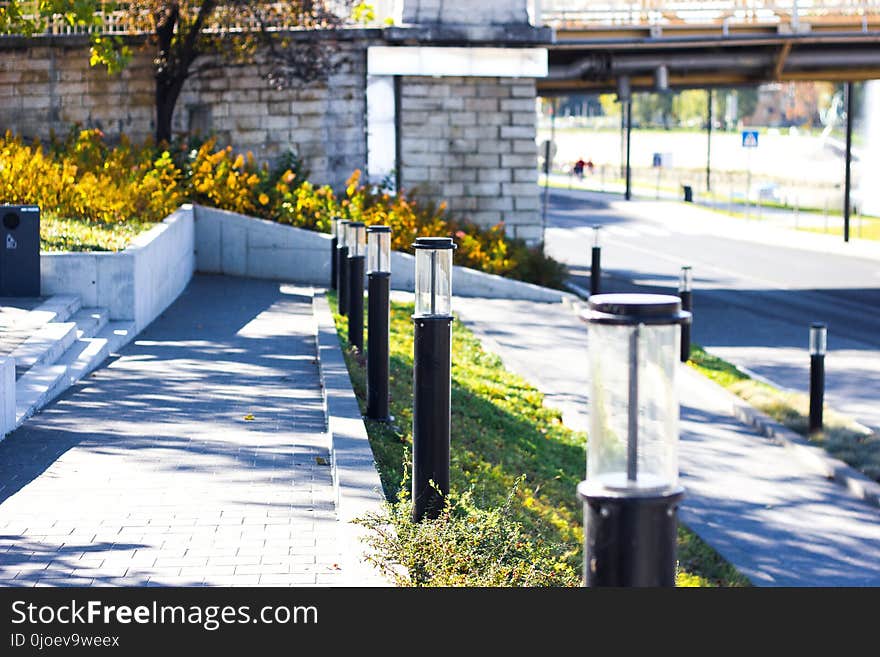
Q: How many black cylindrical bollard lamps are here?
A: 9